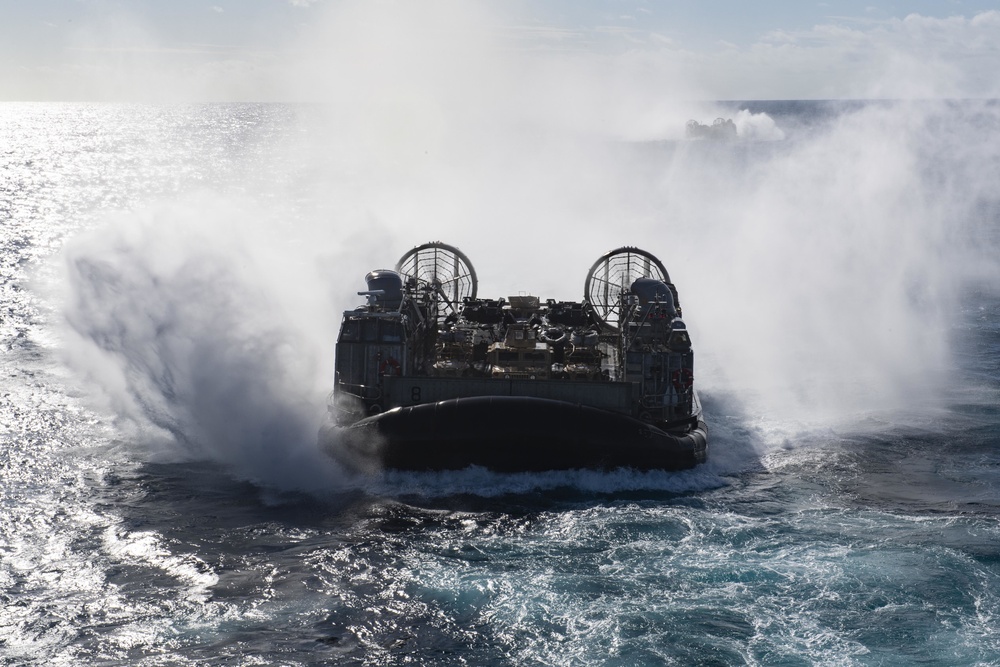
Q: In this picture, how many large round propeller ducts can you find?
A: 2